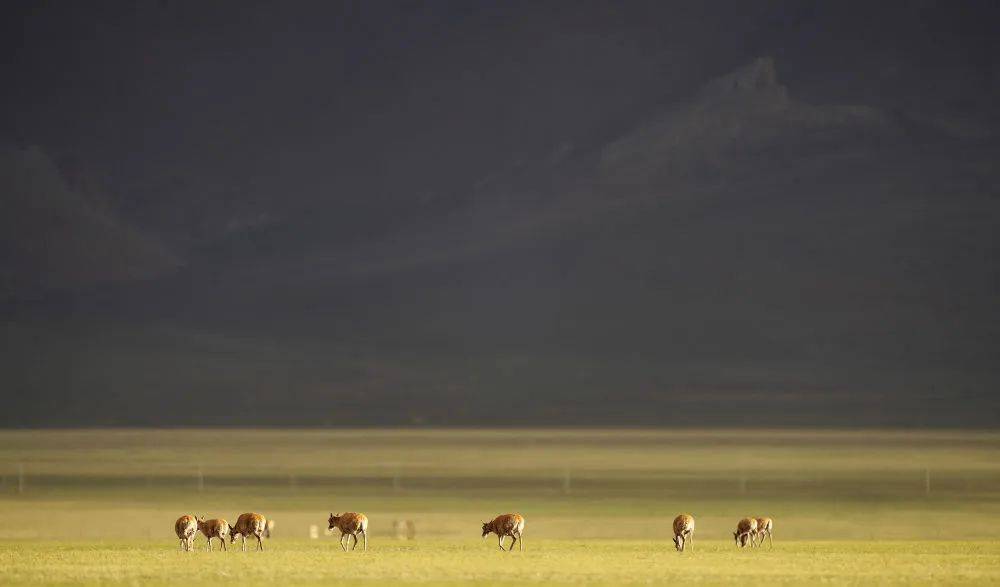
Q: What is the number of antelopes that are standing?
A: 8